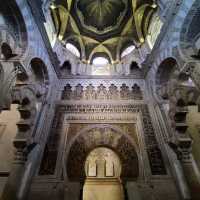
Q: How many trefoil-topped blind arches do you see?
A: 7